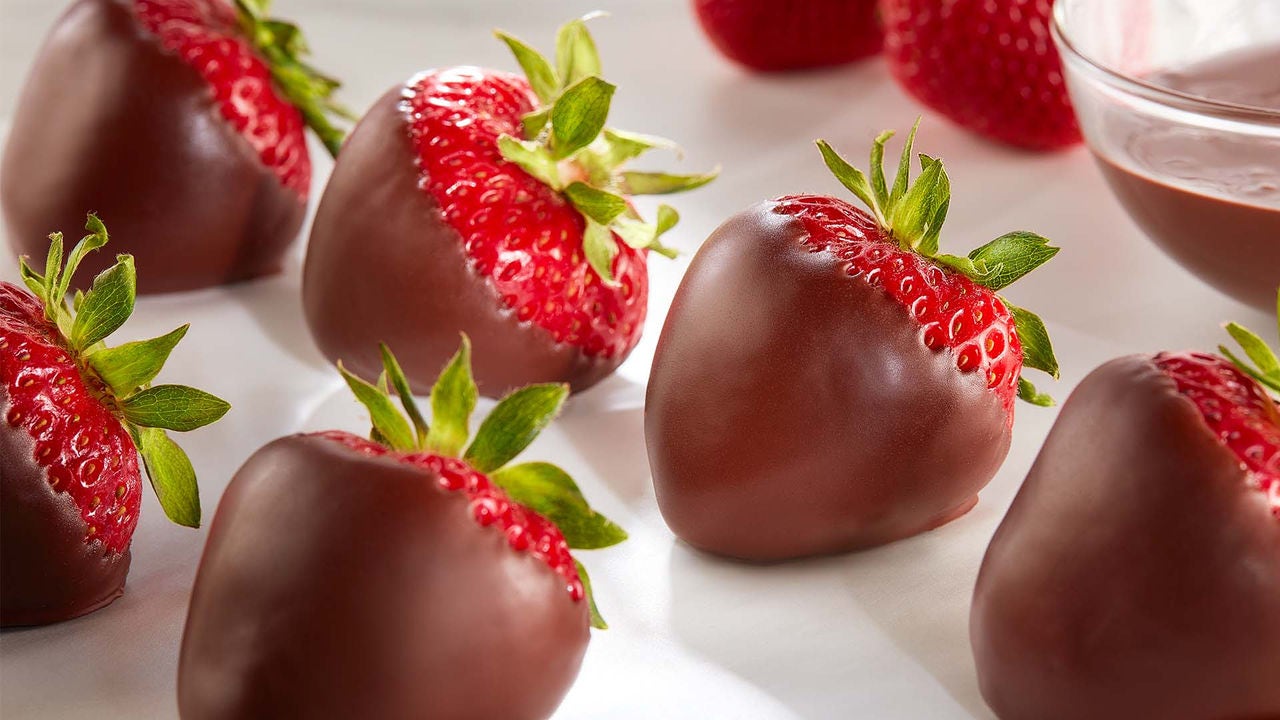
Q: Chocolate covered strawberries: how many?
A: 6